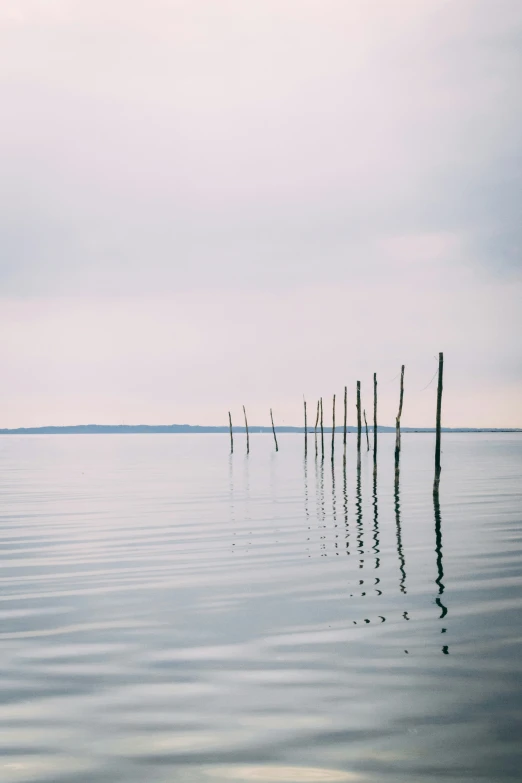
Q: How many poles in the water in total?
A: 13